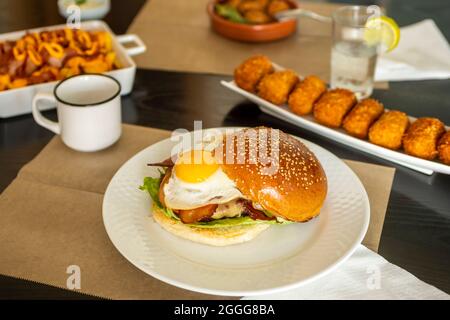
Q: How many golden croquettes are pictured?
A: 8